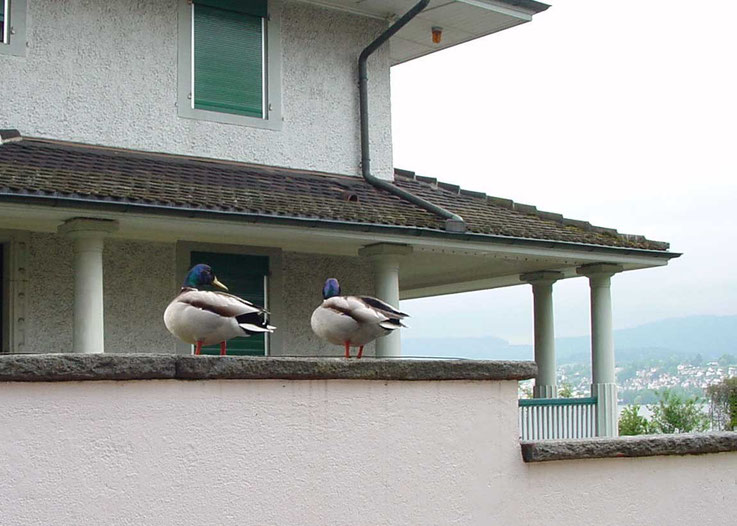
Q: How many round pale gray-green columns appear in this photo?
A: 4